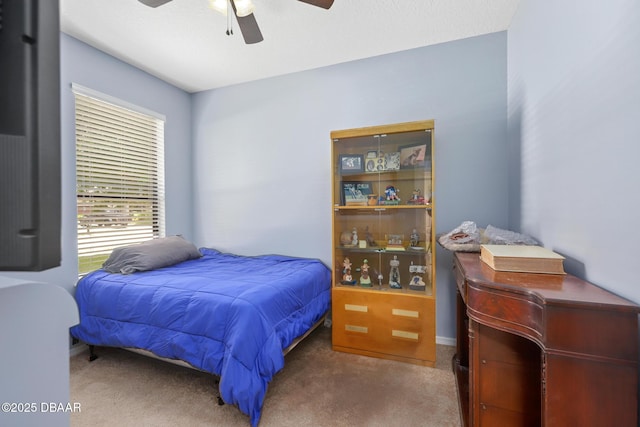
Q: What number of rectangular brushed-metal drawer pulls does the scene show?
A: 4